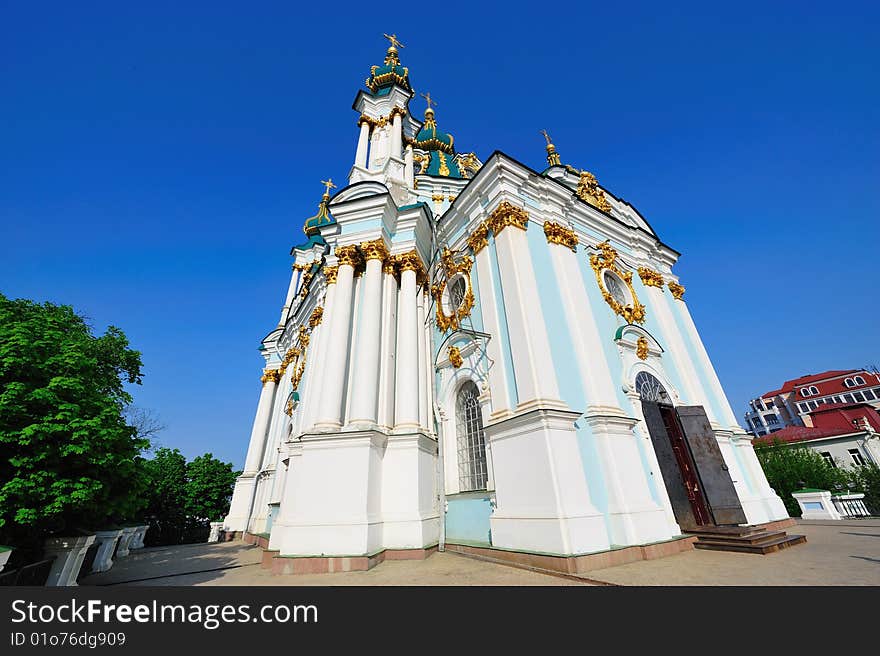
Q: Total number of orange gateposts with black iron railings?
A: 0